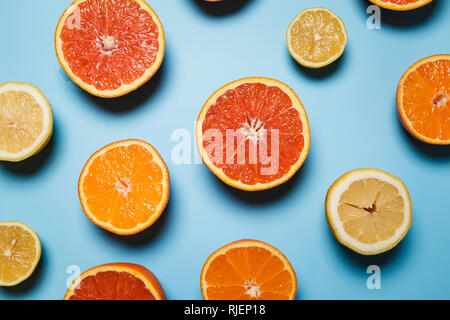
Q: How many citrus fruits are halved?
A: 12